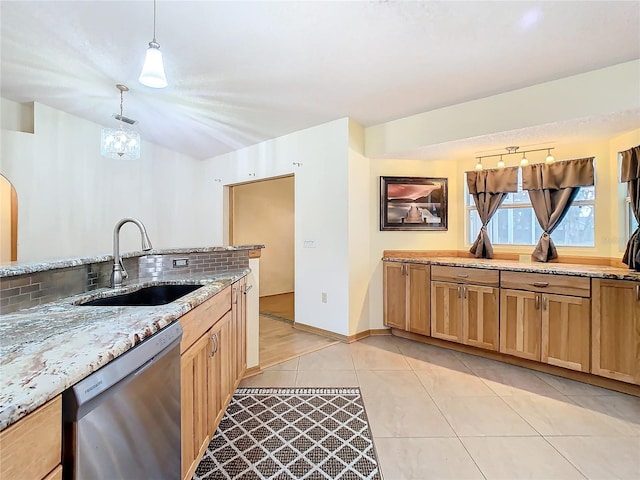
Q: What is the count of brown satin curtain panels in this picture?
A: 3